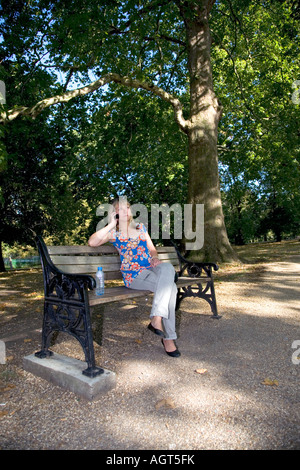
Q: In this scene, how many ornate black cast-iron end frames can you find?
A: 2